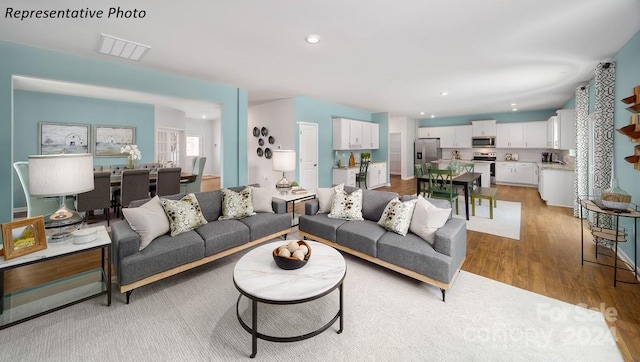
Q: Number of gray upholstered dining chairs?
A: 6